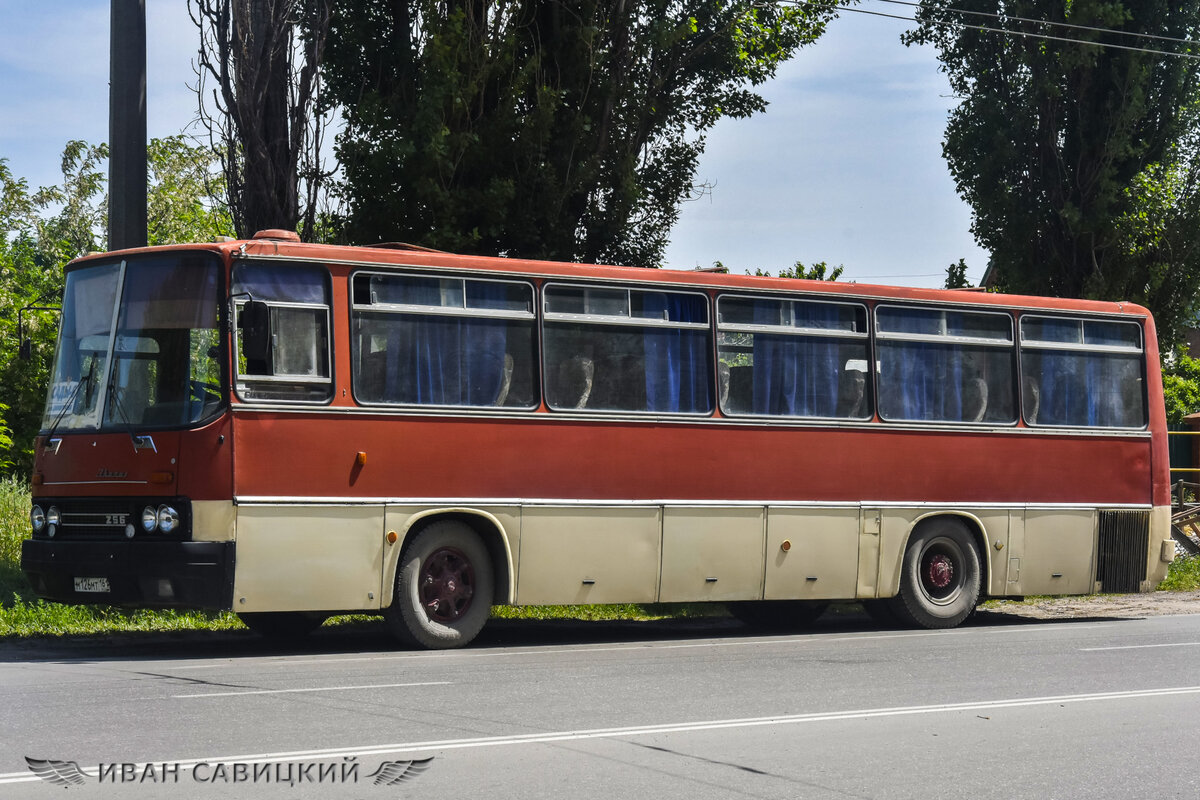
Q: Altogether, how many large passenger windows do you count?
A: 5